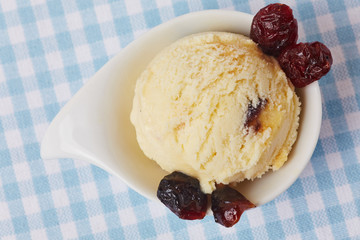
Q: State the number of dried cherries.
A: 4